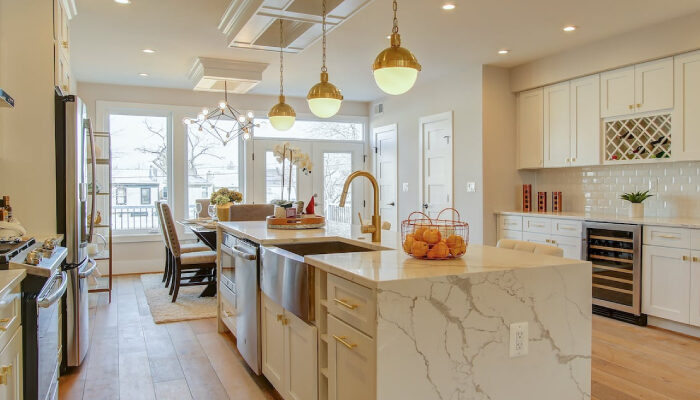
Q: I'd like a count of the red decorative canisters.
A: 3